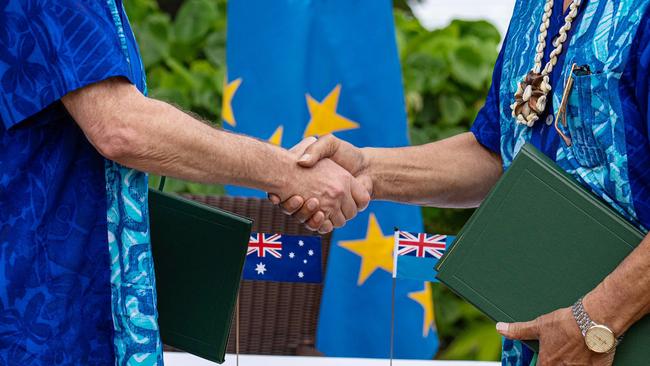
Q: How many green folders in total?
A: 2